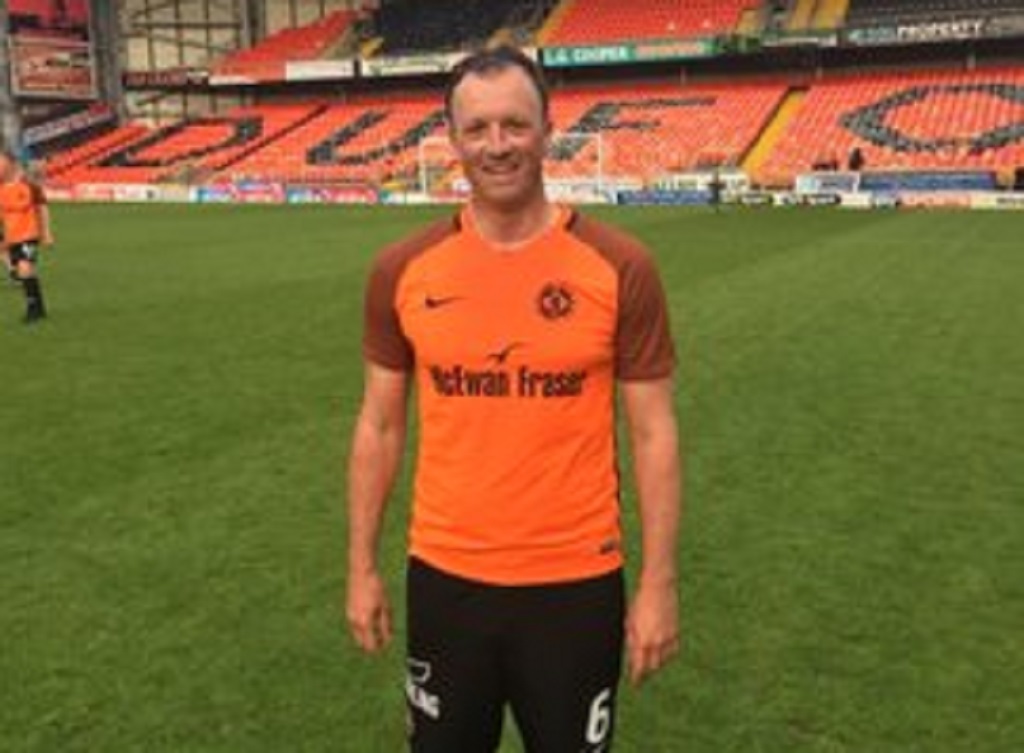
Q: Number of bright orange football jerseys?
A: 2